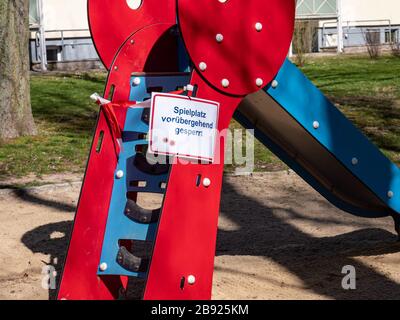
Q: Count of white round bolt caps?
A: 14